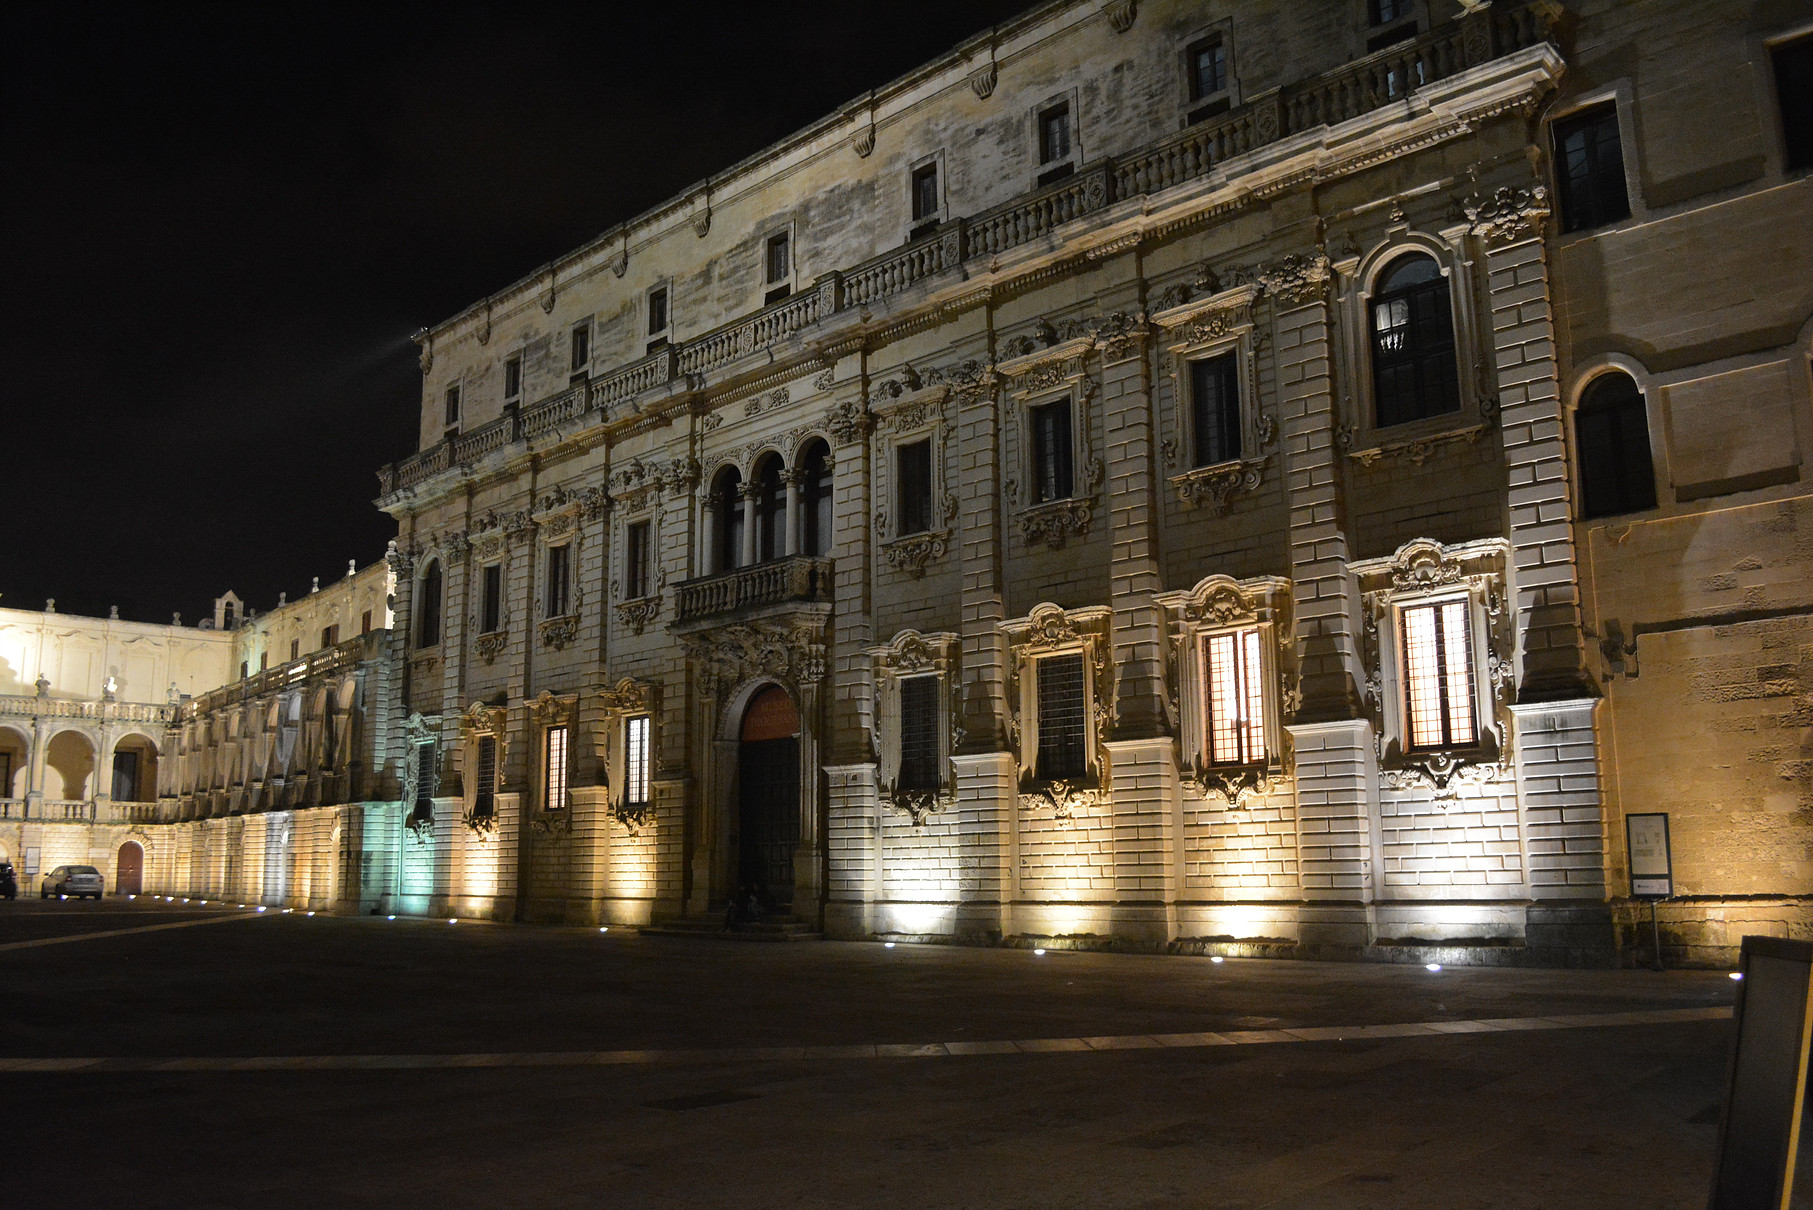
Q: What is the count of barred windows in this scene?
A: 8